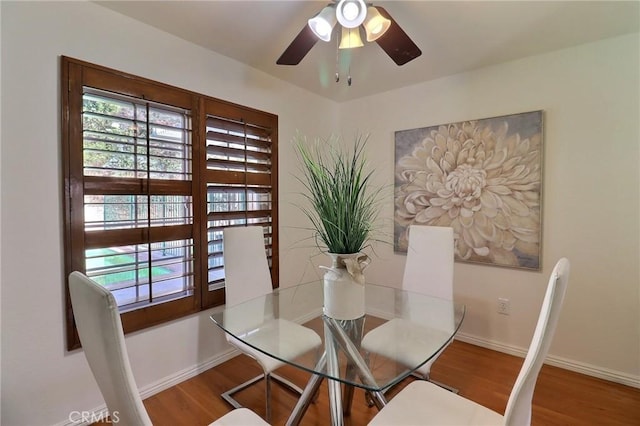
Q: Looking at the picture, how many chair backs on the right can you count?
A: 2